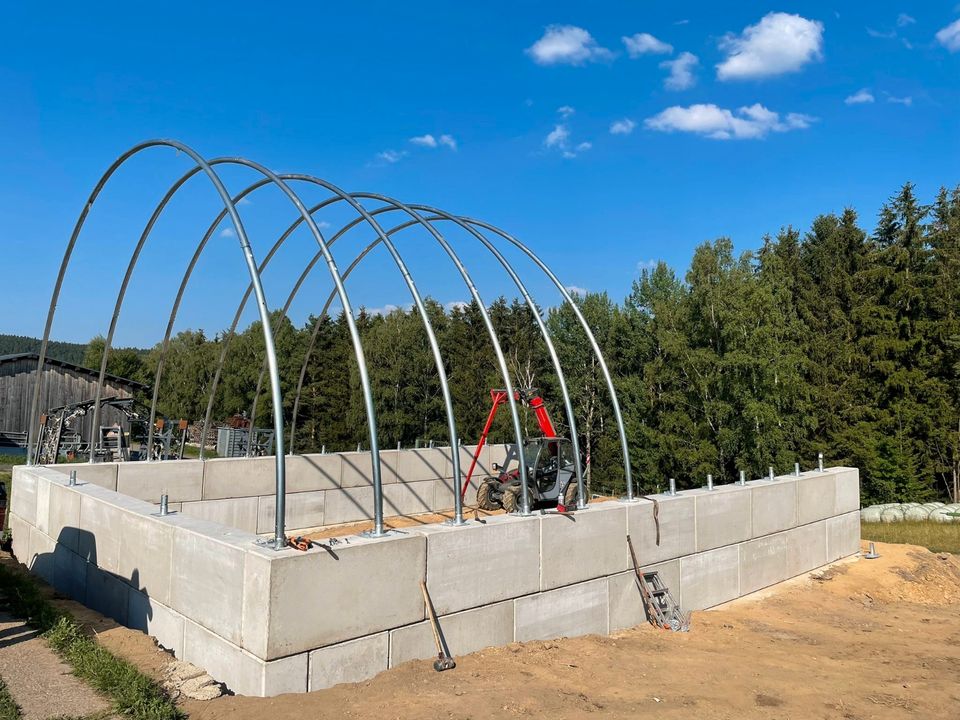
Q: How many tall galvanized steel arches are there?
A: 6